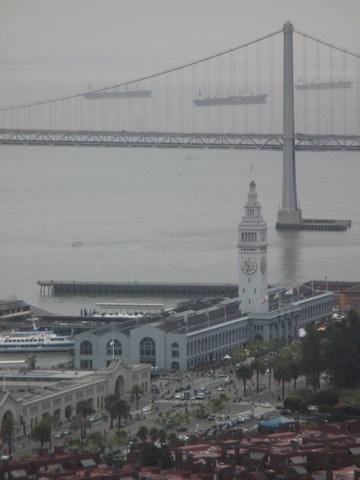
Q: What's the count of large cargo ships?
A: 3